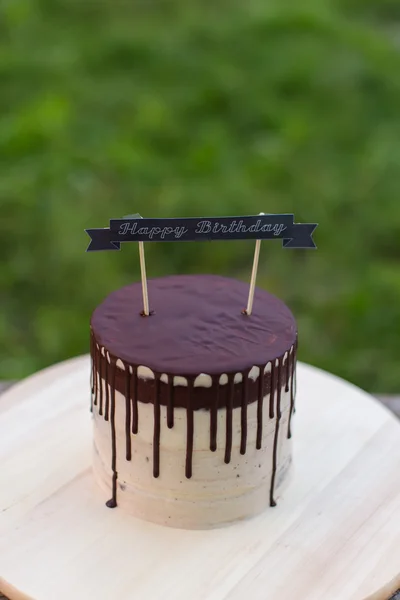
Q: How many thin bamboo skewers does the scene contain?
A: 2